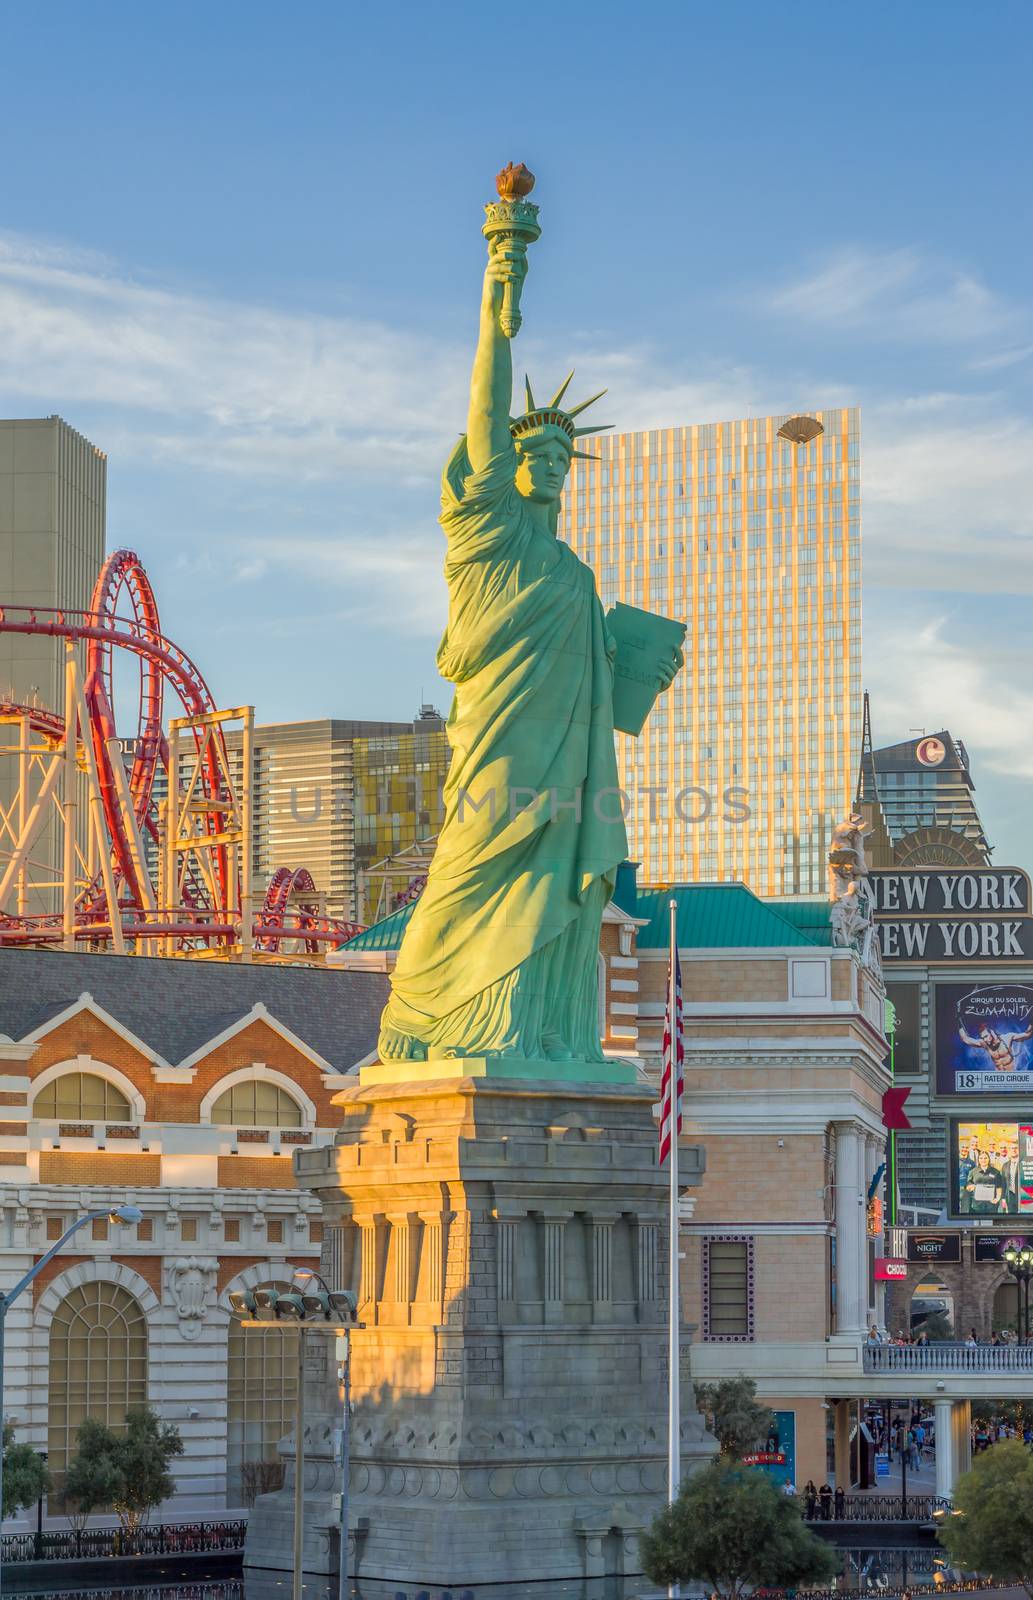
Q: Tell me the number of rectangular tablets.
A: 1